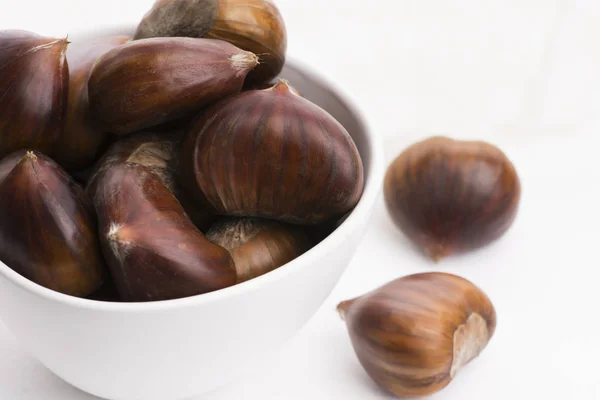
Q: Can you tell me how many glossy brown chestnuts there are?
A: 11